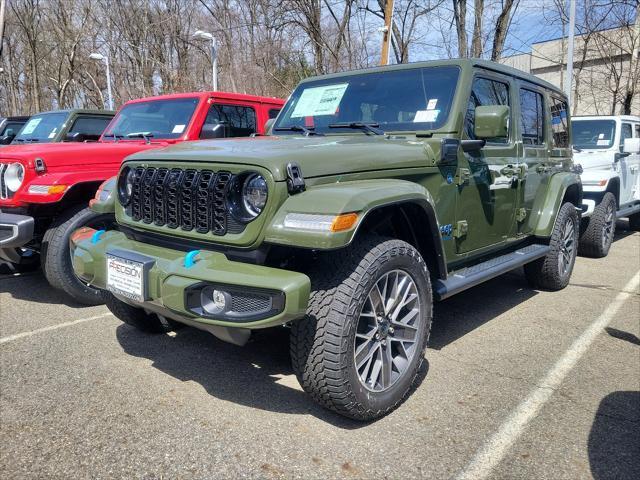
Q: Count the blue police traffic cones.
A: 0